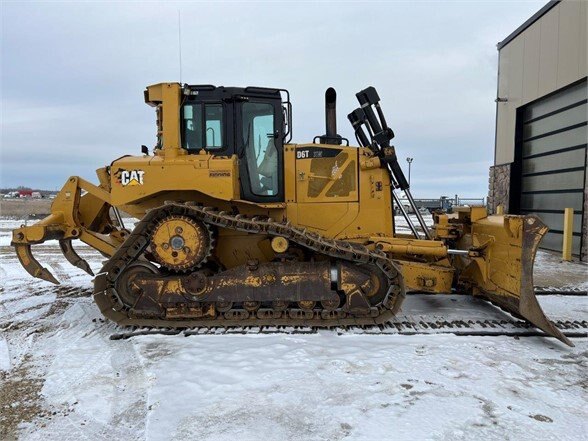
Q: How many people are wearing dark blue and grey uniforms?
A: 0